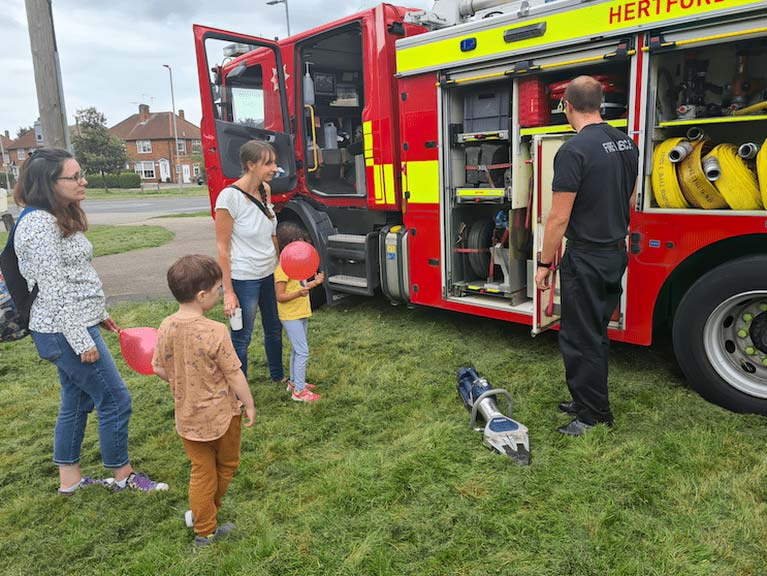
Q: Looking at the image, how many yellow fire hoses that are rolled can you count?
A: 4